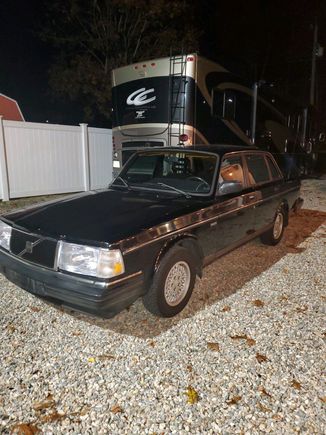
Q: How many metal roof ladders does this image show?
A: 1